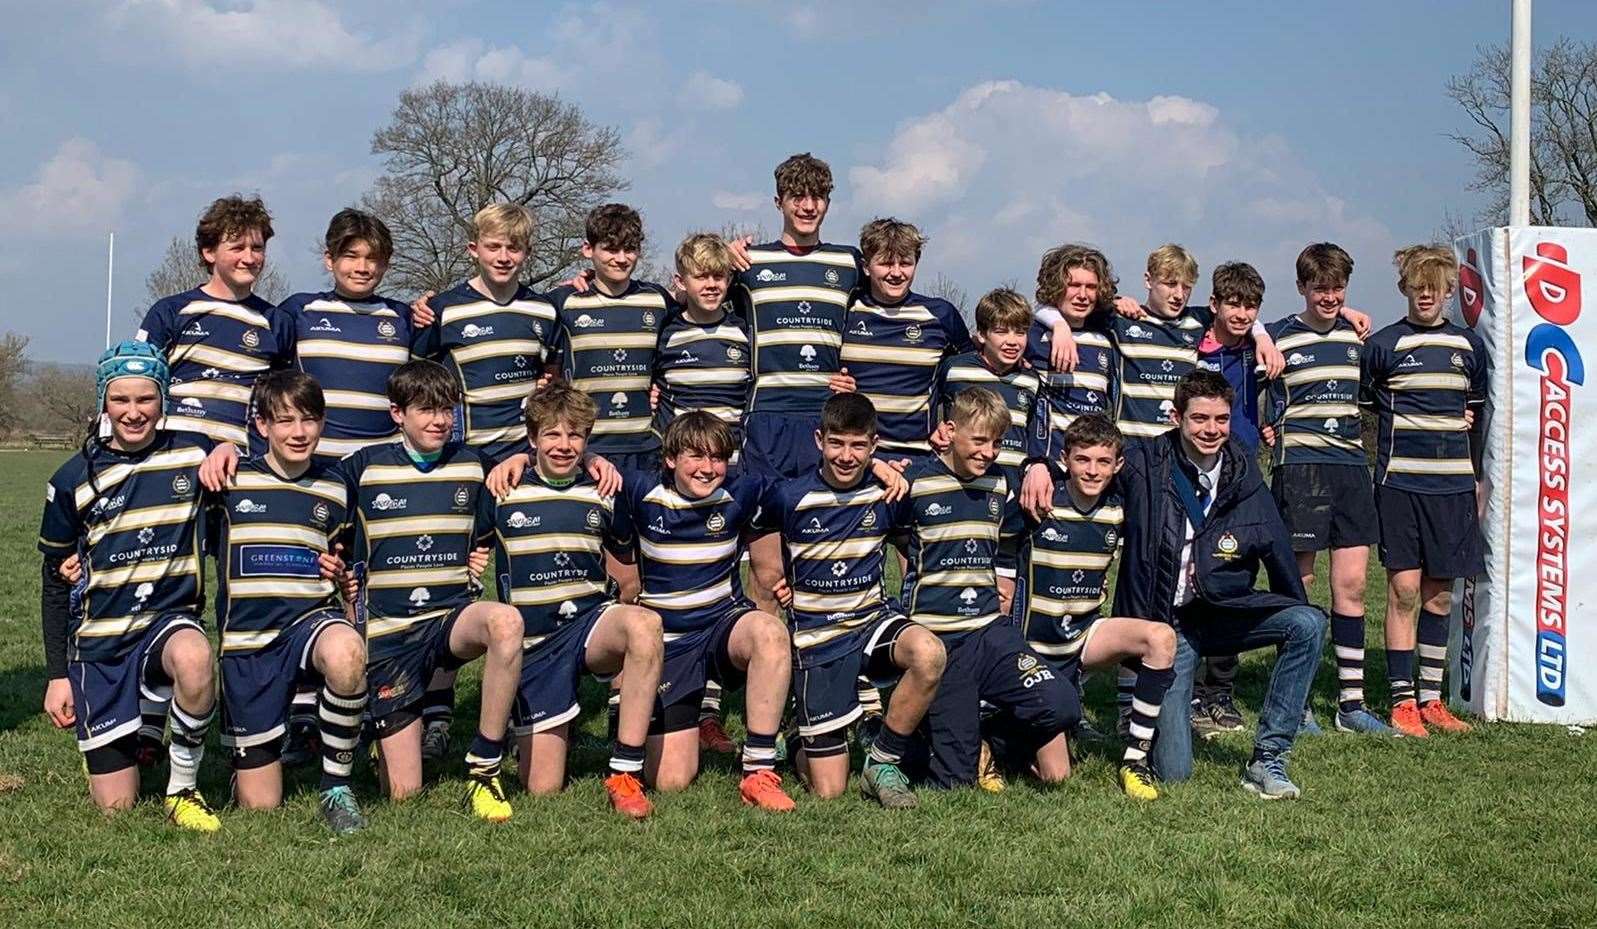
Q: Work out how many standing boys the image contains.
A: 13